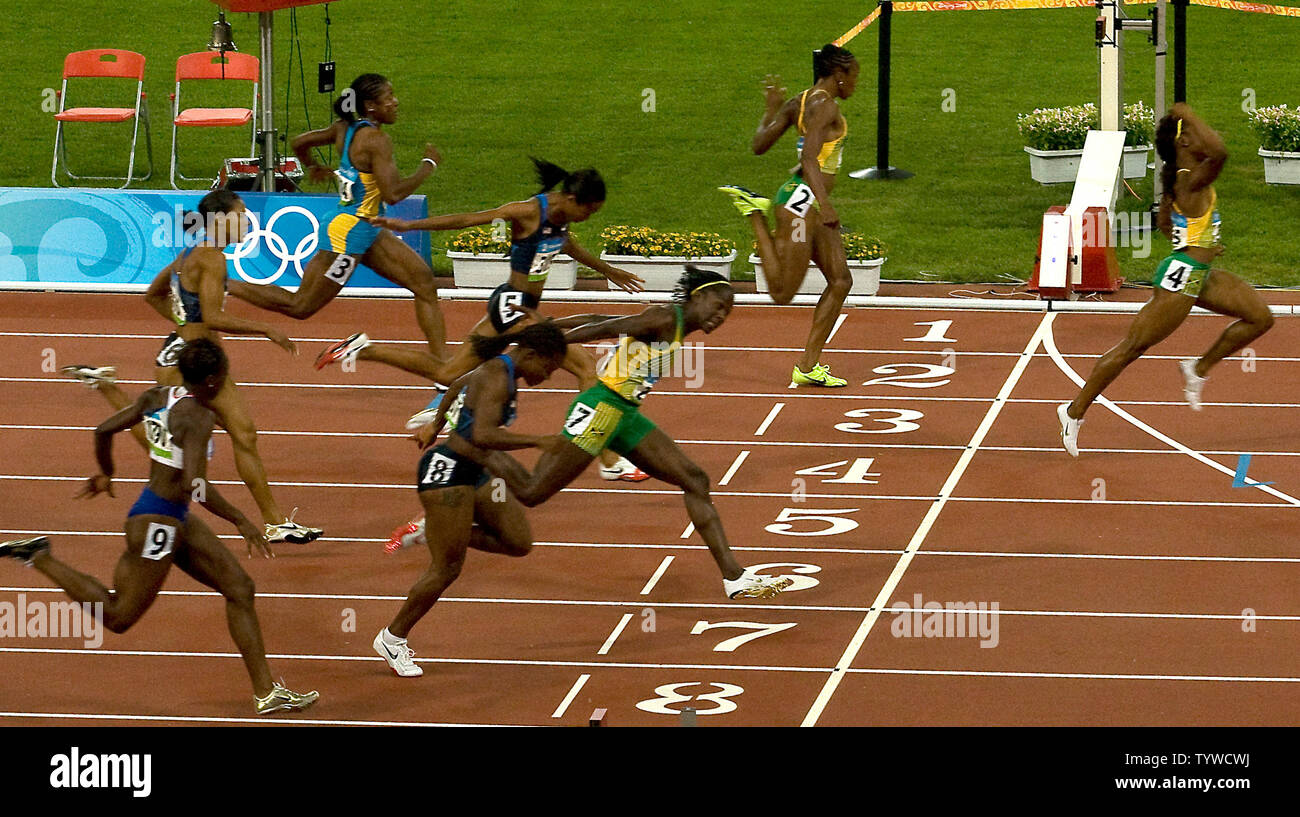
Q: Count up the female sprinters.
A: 8